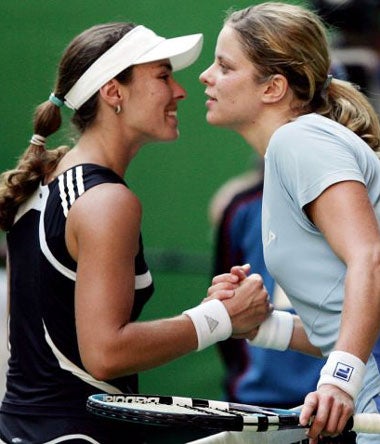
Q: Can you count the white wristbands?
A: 3